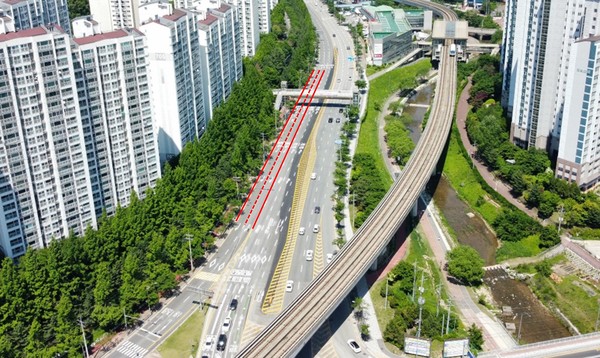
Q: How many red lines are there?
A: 3